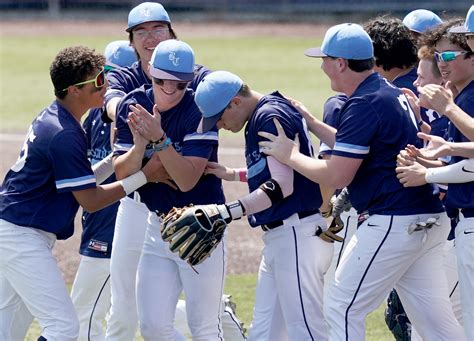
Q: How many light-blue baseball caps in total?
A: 7